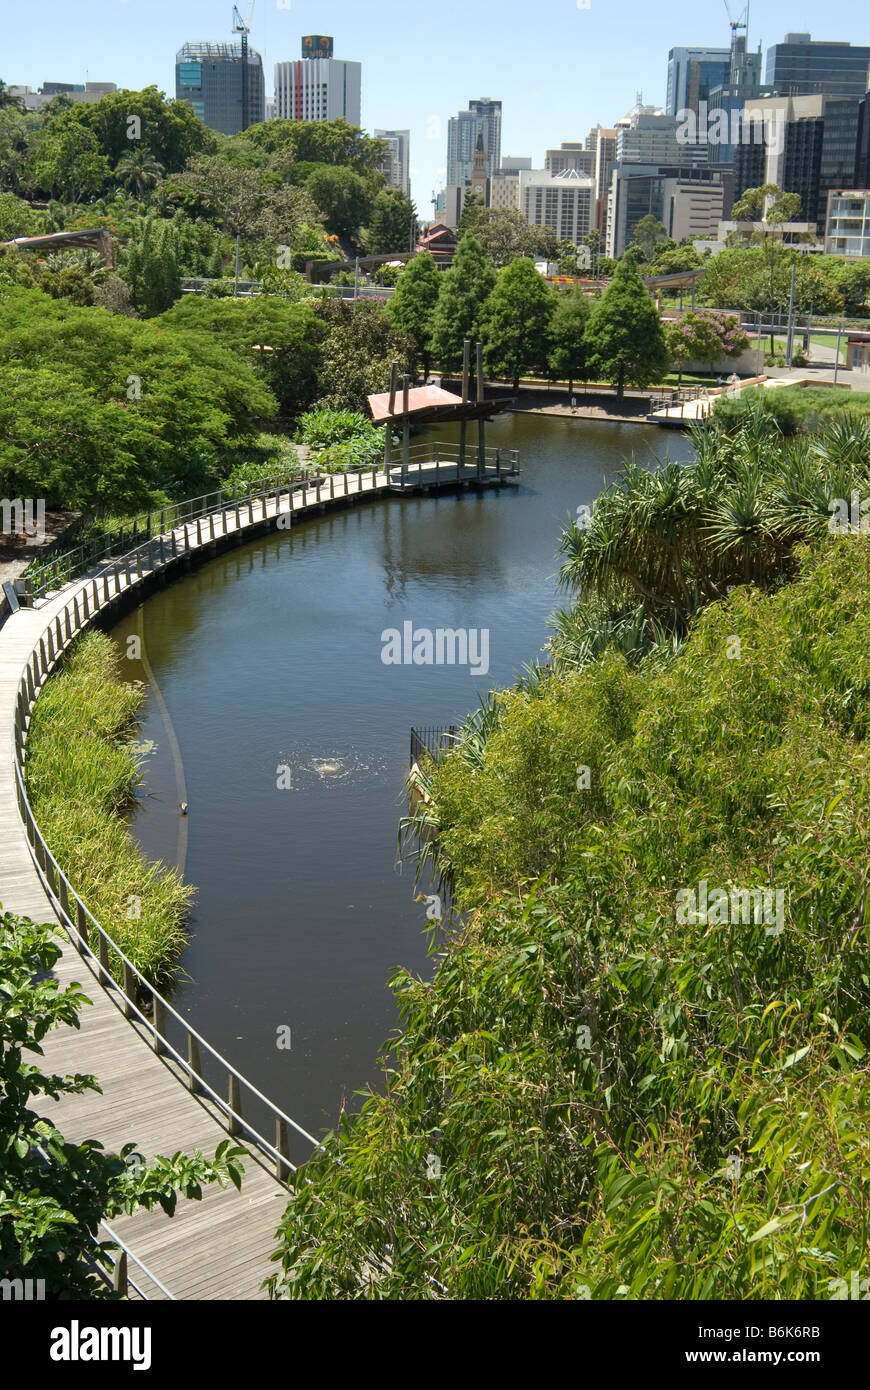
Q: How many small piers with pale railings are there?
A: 1